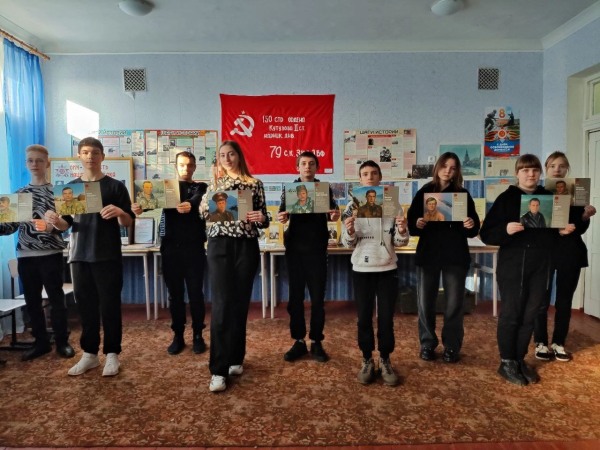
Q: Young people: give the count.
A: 9